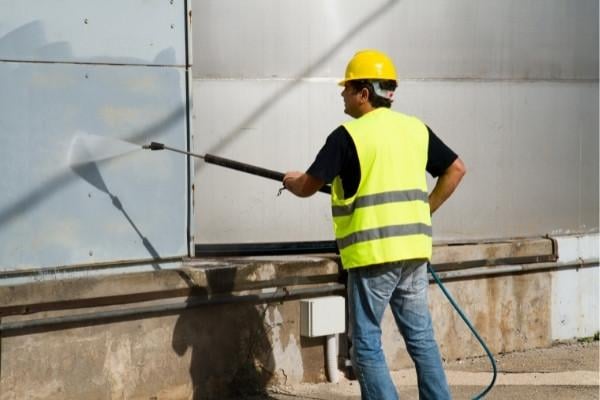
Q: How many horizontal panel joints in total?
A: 2